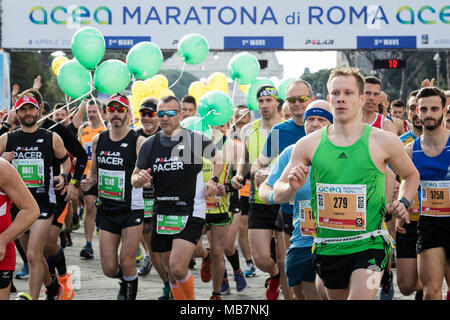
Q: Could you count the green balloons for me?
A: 10